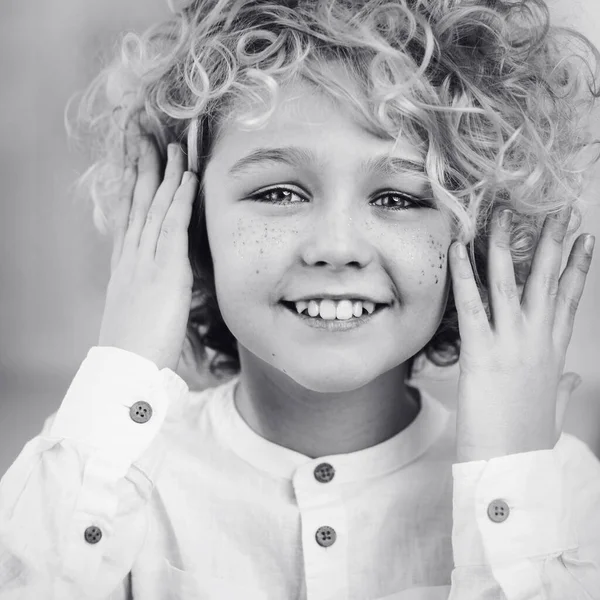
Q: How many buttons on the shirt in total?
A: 5